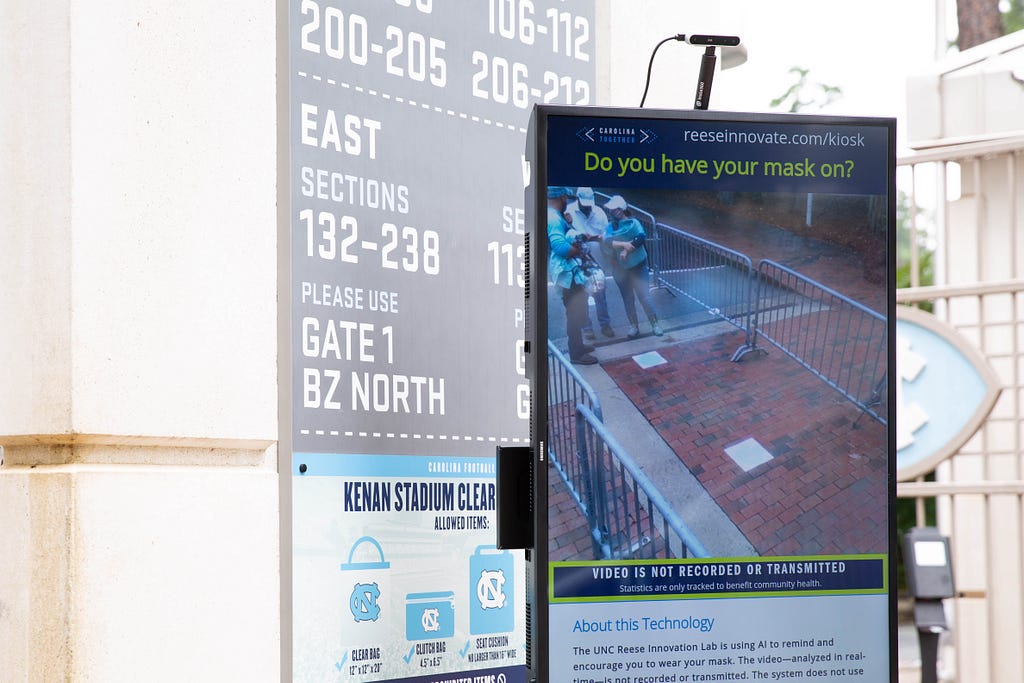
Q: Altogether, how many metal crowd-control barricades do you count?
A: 5